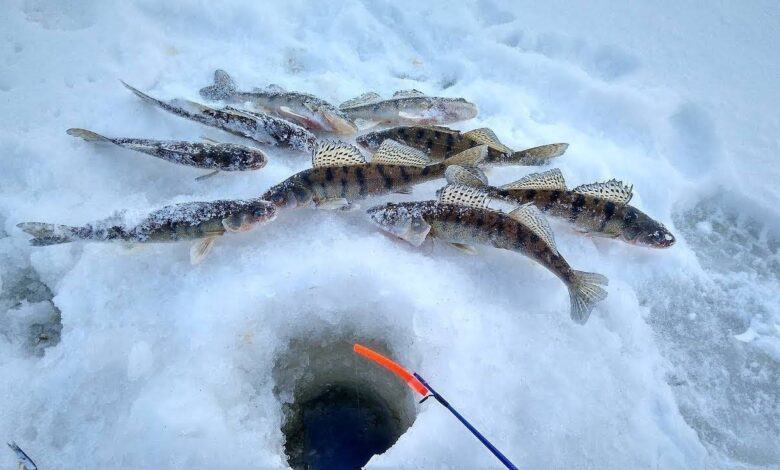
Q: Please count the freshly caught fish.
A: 9